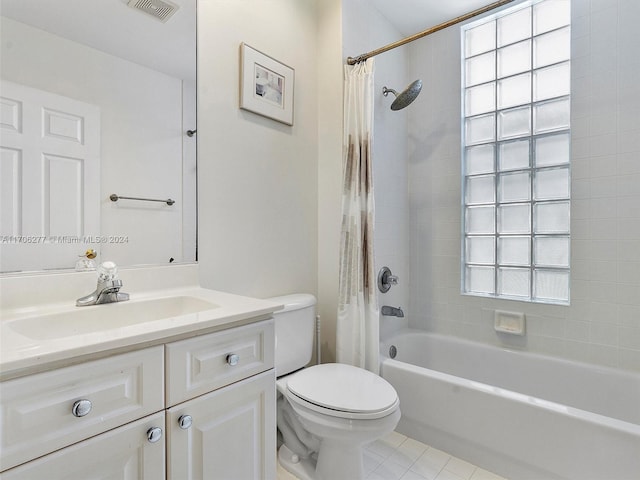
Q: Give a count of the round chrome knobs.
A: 4